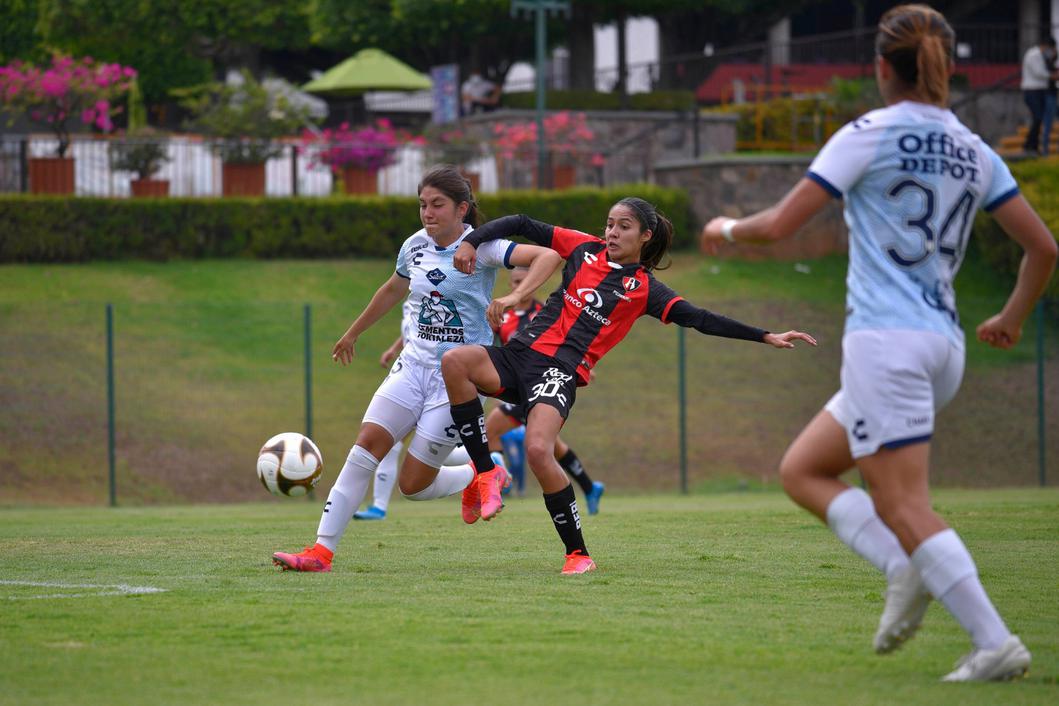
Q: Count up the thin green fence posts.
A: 4